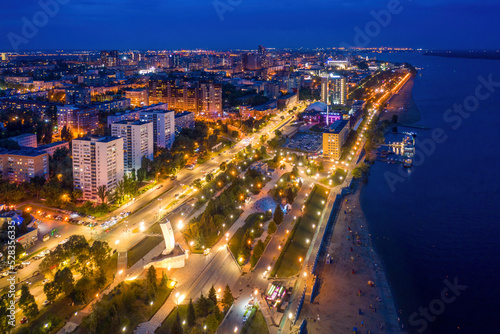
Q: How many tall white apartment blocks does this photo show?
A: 3